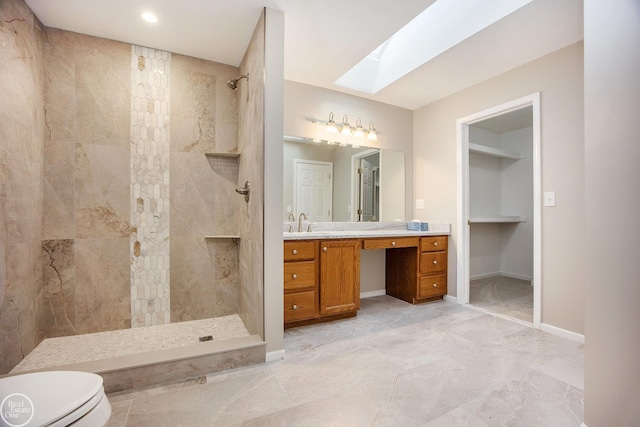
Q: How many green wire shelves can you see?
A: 0